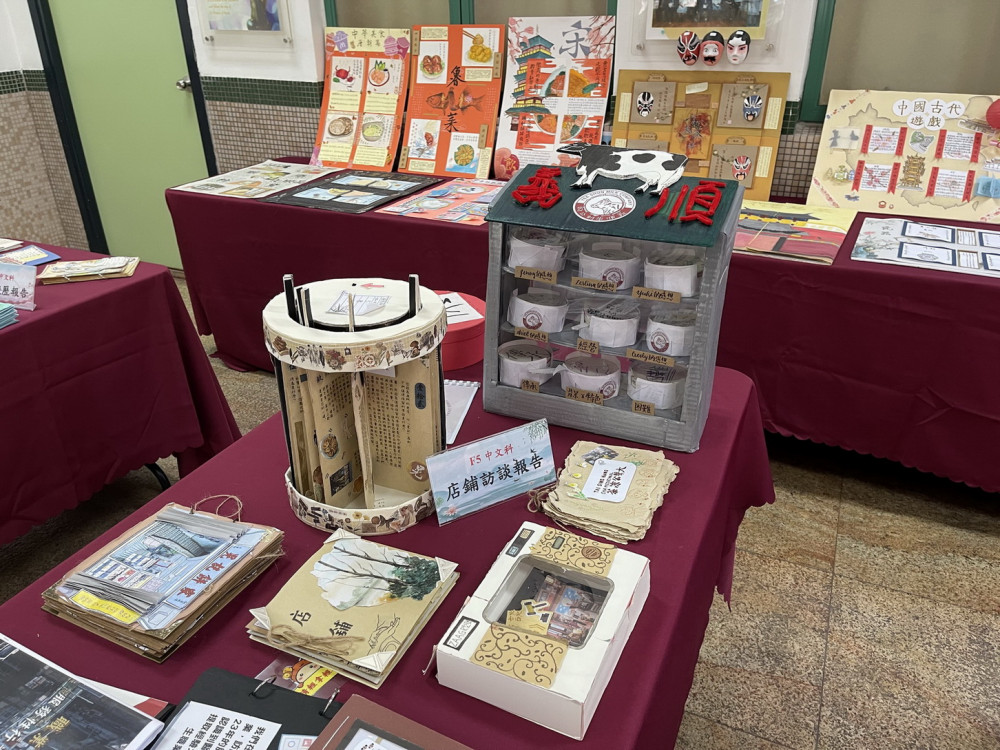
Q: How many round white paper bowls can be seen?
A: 9